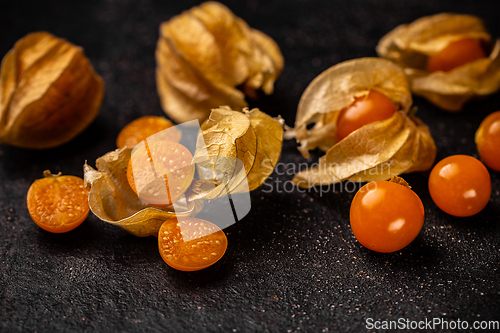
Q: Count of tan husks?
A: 5